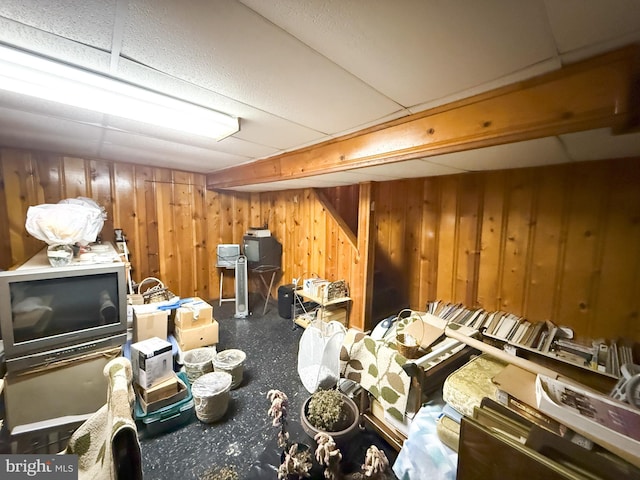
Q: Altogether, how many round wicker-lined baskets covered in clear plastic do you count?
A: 3